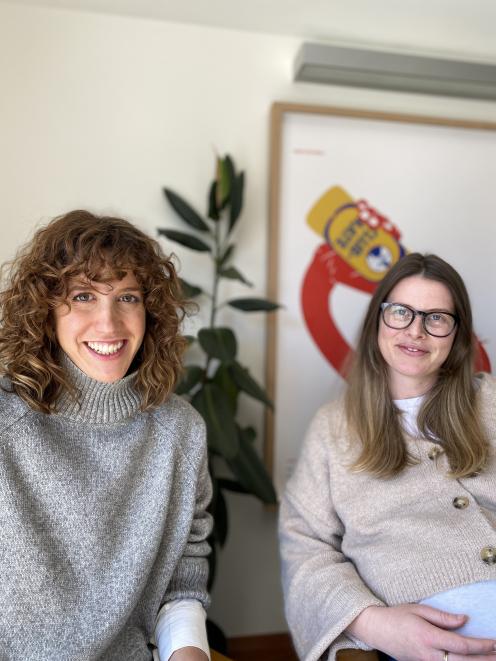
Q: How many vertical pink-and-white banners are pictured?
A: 0